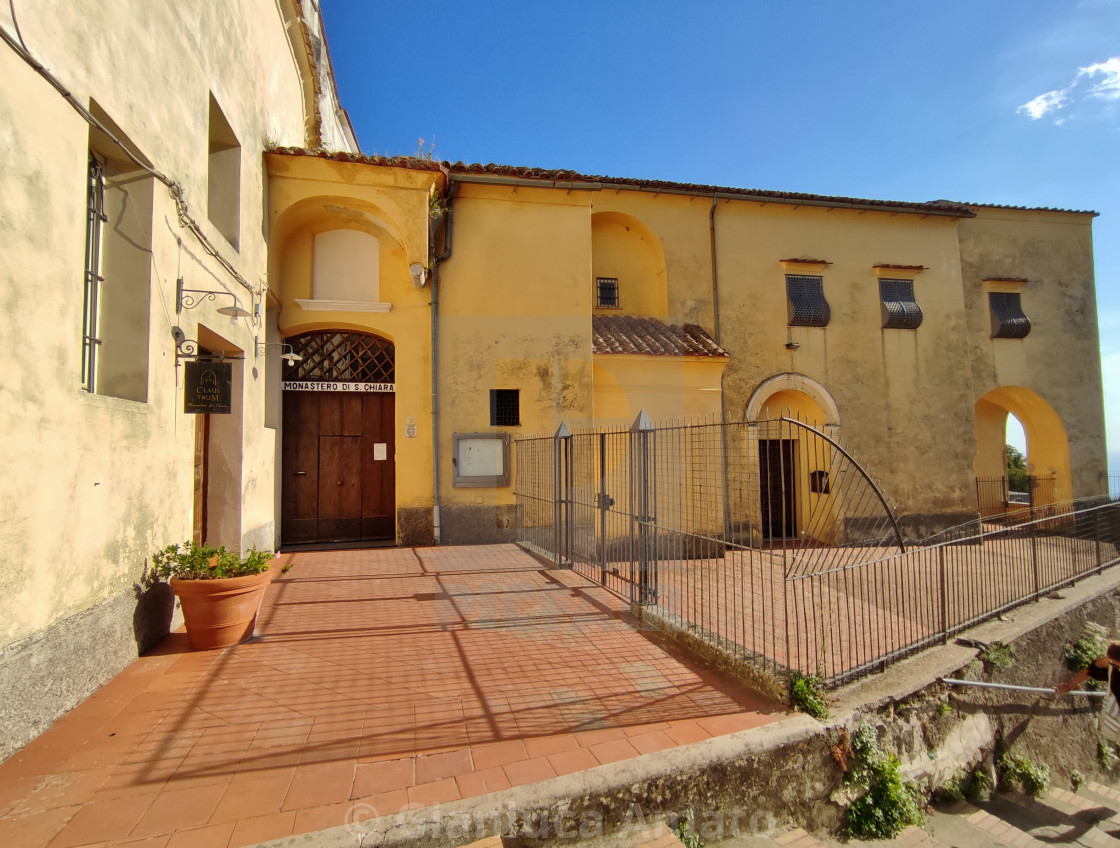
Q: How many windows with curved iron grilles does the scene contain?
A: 3